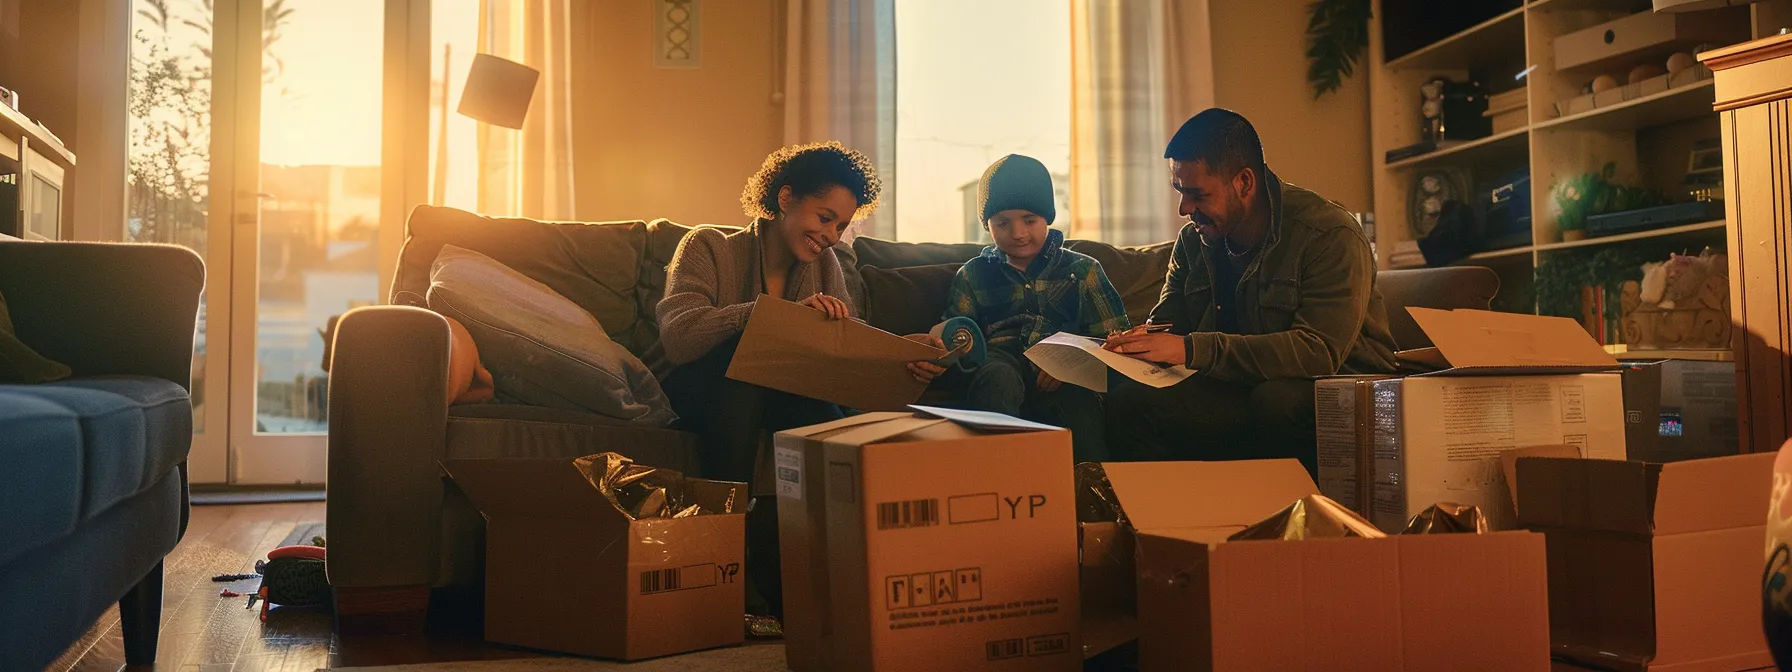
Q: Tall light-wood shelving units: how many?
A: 1